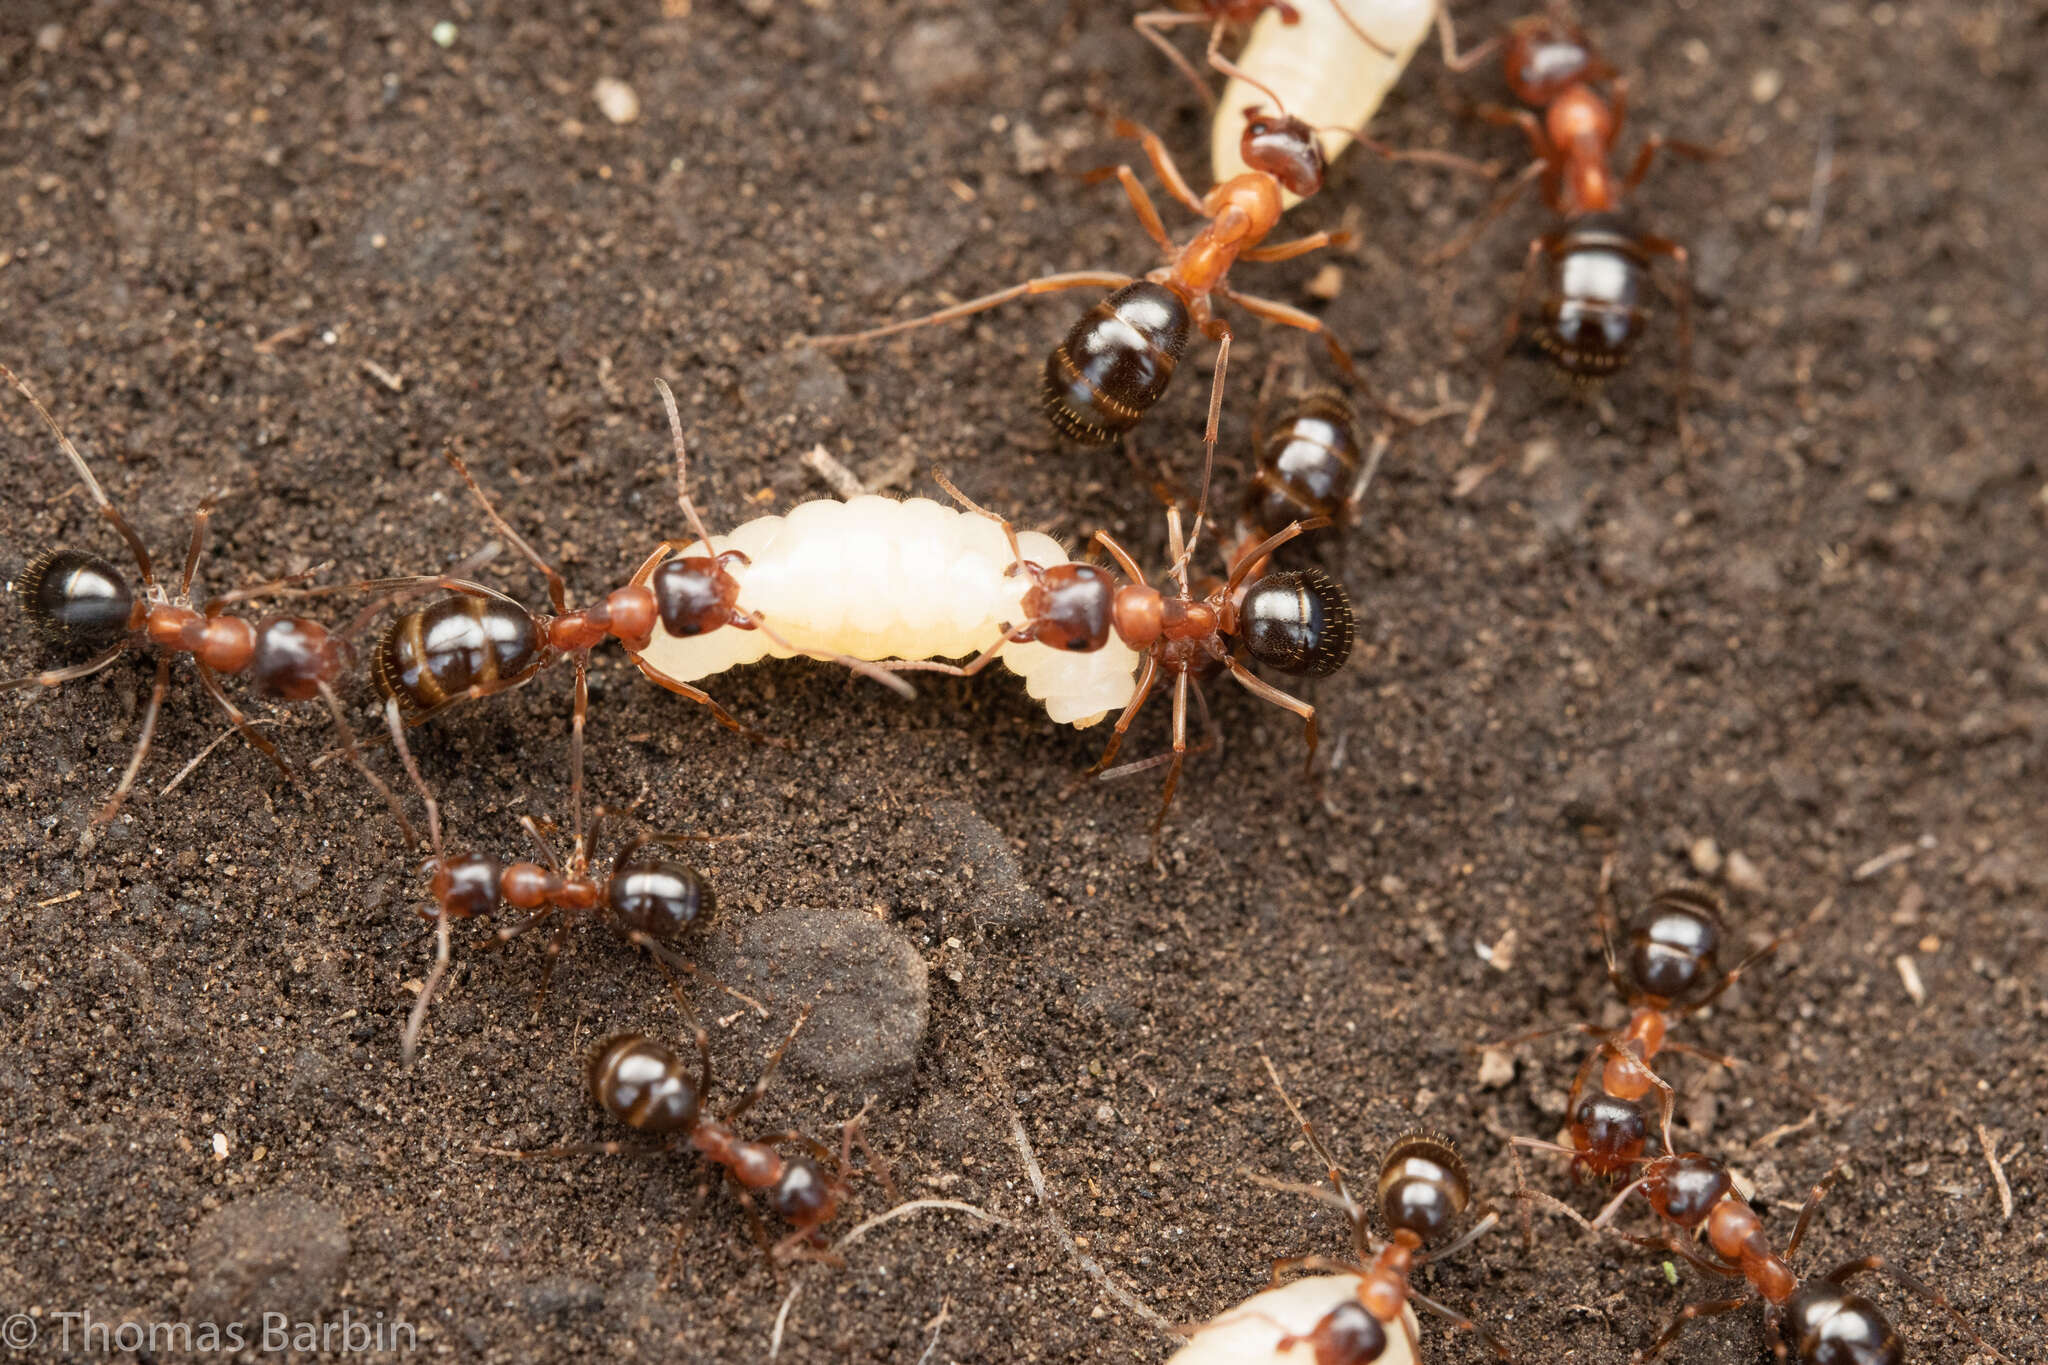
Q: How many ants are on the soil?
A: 12